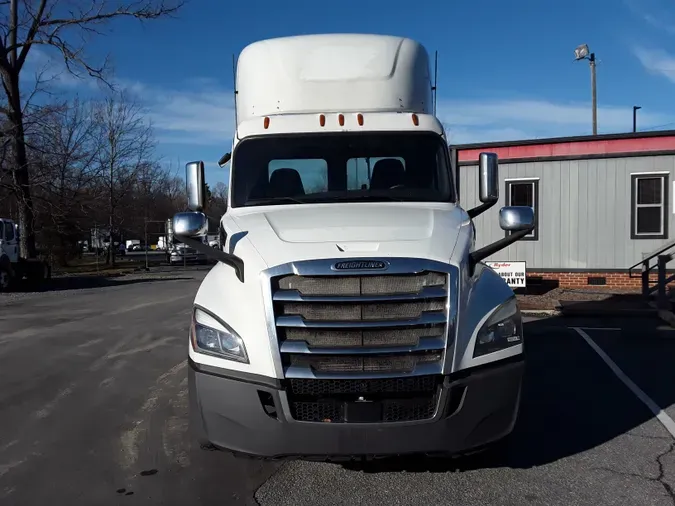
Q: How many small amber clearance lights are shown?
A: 5